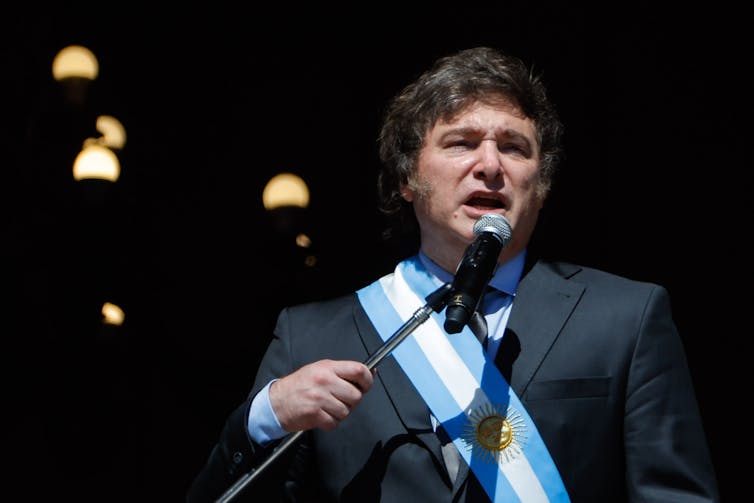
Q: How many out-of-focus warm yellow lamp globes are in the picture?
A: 5